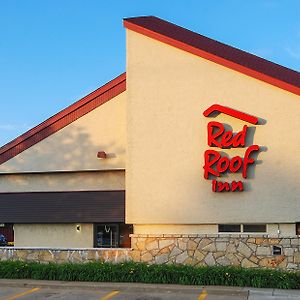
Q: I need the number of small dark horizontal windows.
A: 2